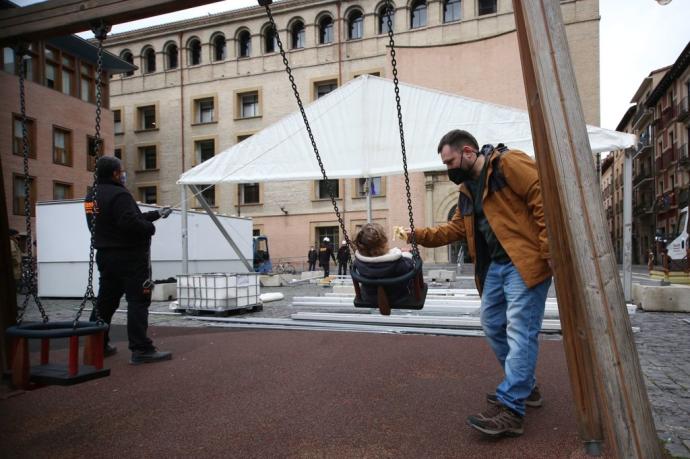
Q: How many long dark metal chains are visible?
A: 4